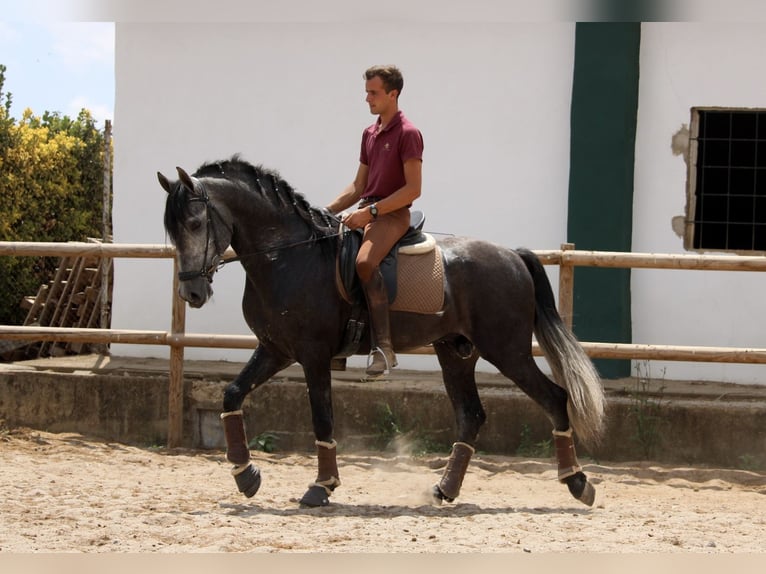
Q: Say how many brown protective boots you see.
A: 4